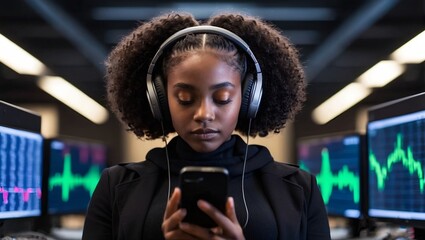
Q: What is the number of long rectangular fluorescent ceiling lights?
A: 5